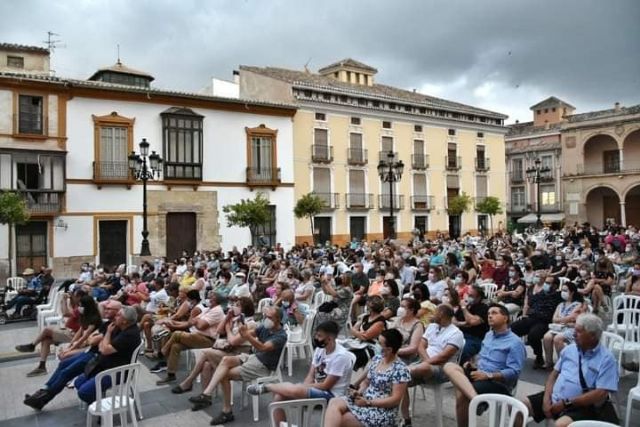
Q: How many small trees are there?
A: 5